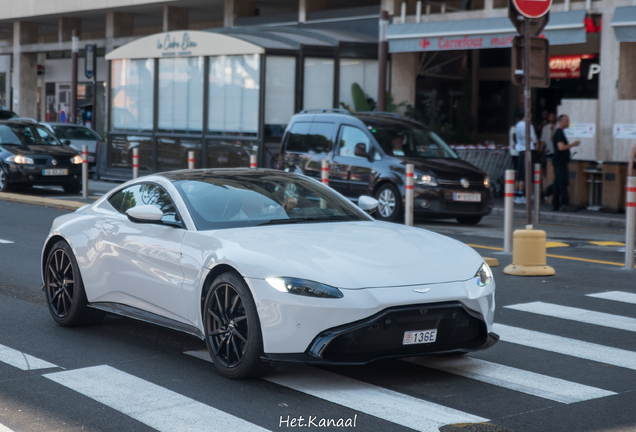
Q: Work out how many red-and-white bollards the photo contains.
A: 9